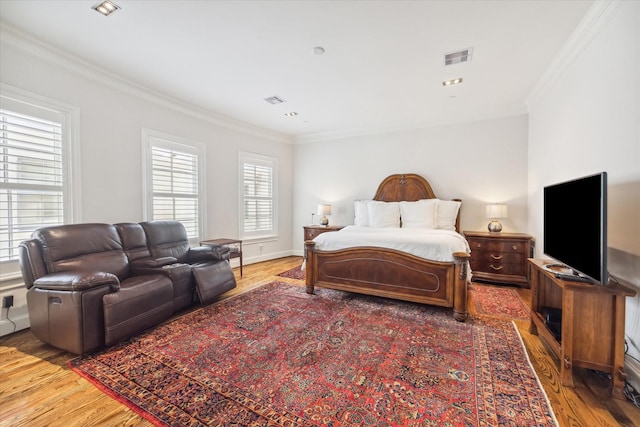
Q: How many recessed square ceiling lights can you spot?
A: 3